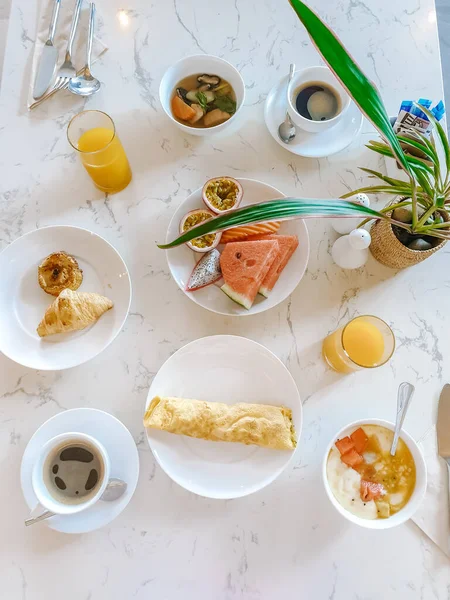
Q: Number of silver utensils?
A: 7